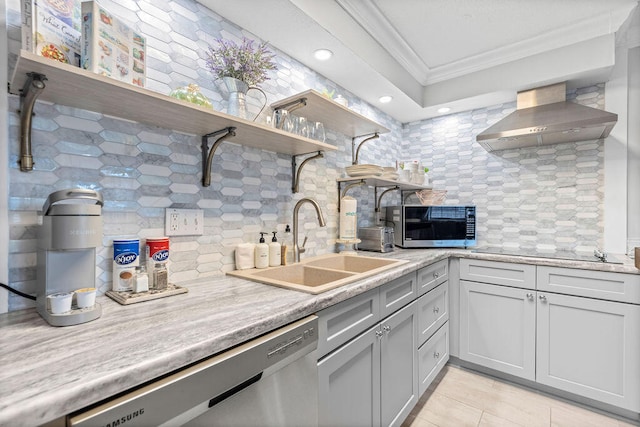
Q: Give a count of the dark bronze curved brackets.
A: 8